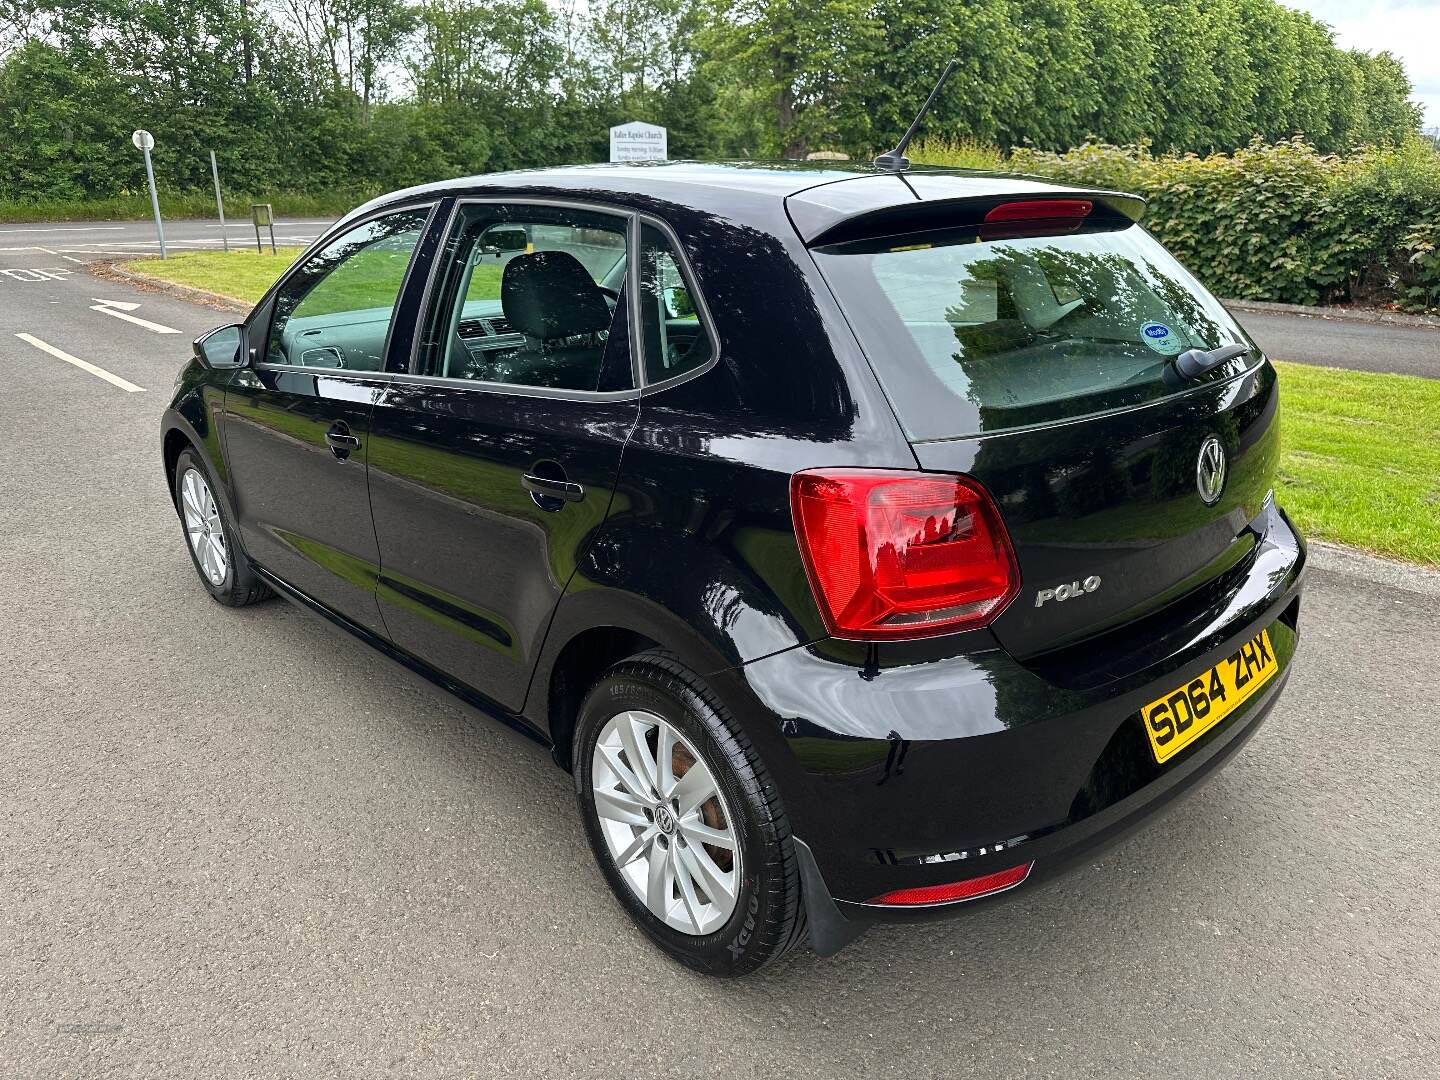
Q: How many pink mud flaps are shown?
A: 0